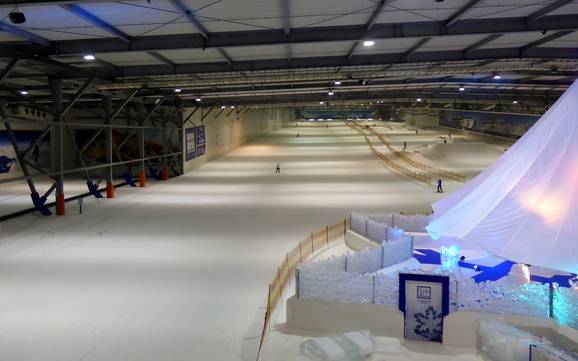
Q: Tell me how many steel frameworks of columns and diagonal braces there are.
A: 4